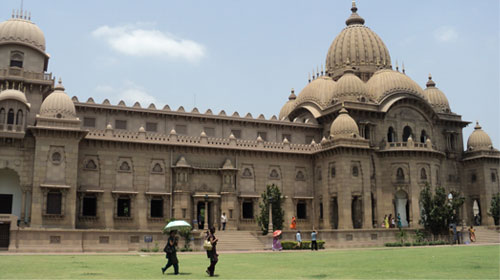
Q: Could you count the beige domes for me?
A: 11